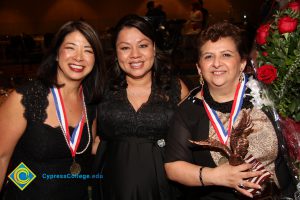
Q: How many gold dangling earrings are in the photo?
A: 2